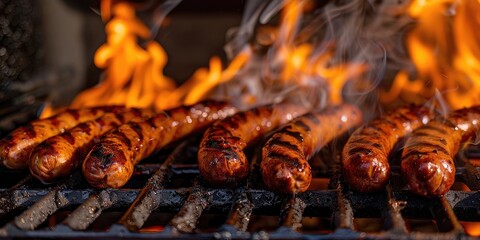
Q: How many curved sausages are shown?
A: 7